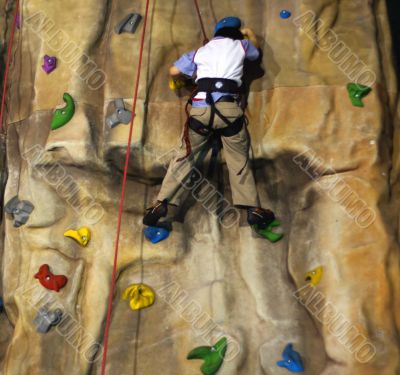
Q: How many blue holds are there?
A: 3